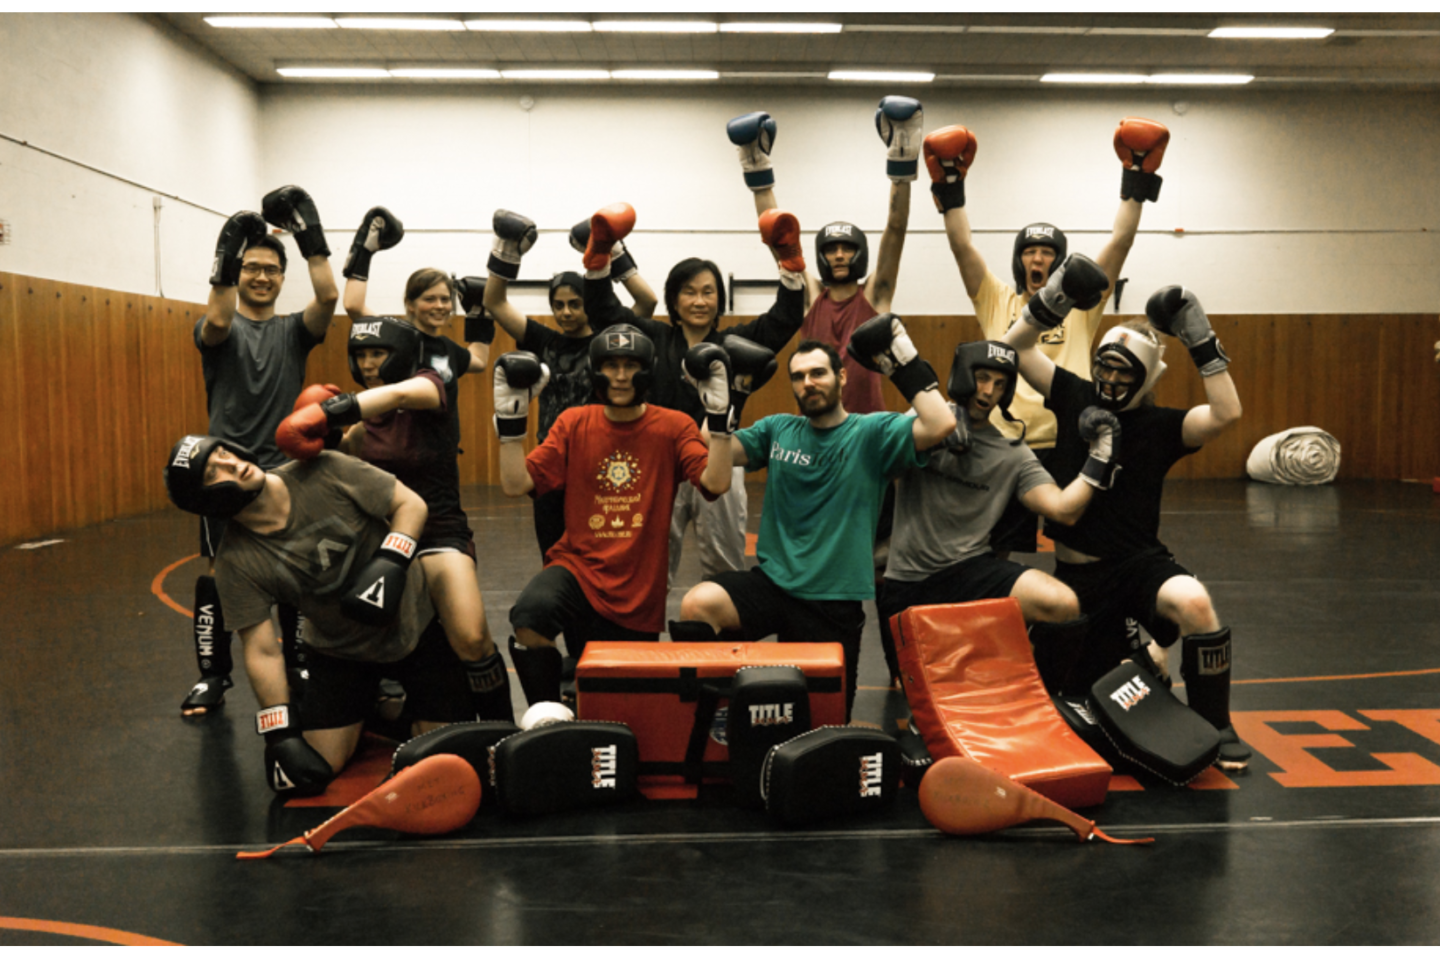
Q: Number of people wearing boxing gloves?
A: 12